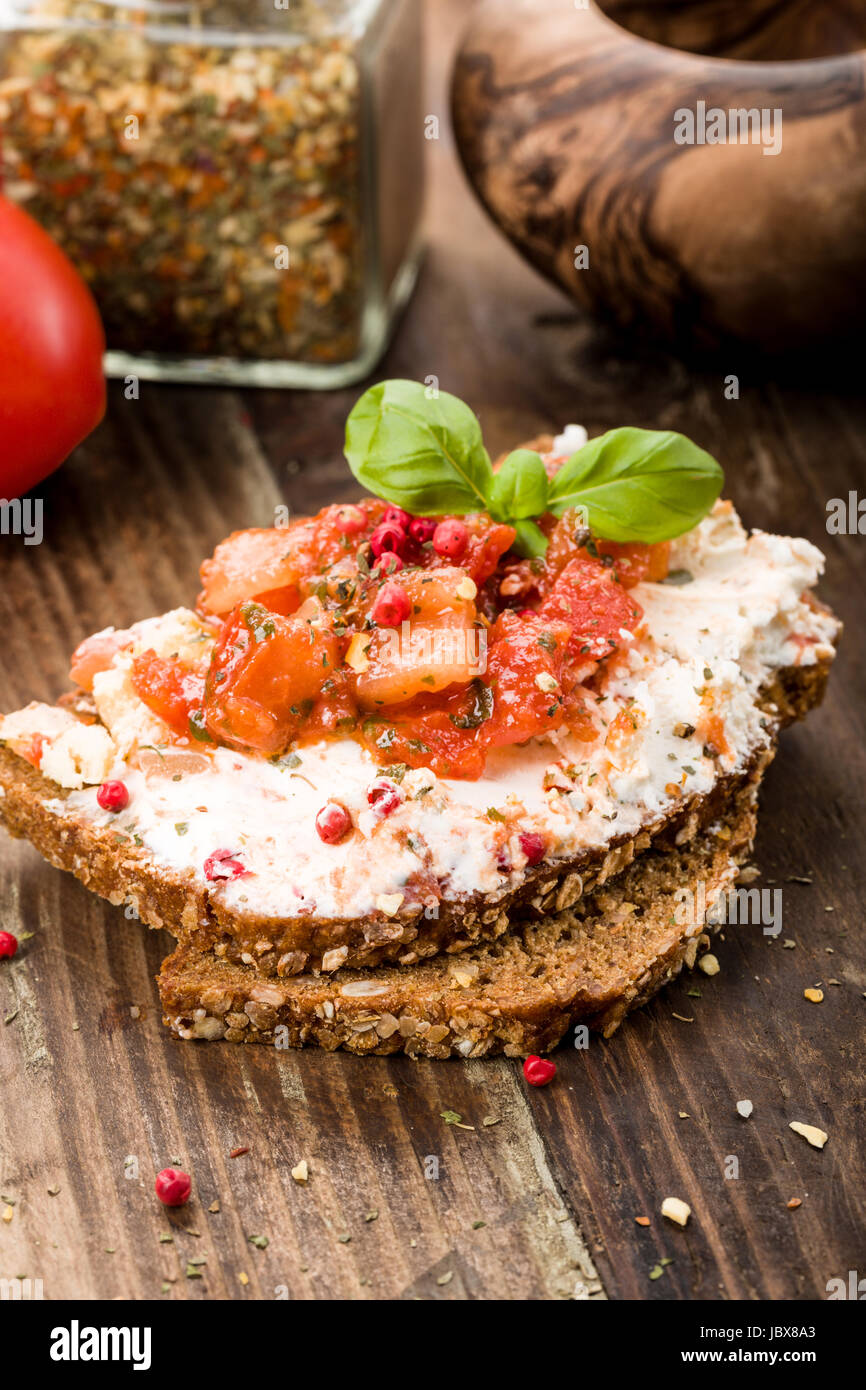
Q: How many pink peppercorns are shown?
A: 15